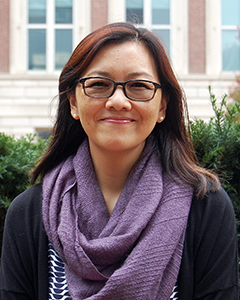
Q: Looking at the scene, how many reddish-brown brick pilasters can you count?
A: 3